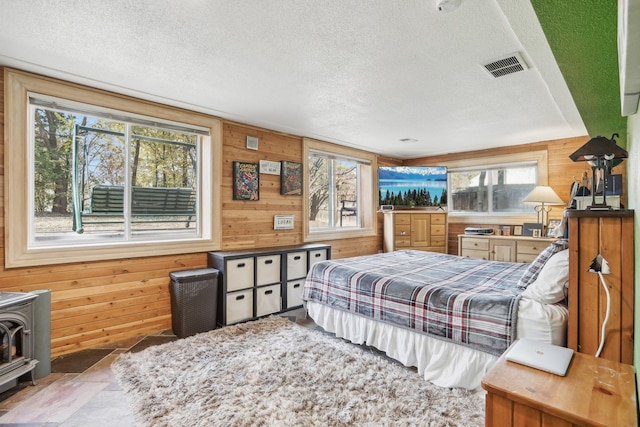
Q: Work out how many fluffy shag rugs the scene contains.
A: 1